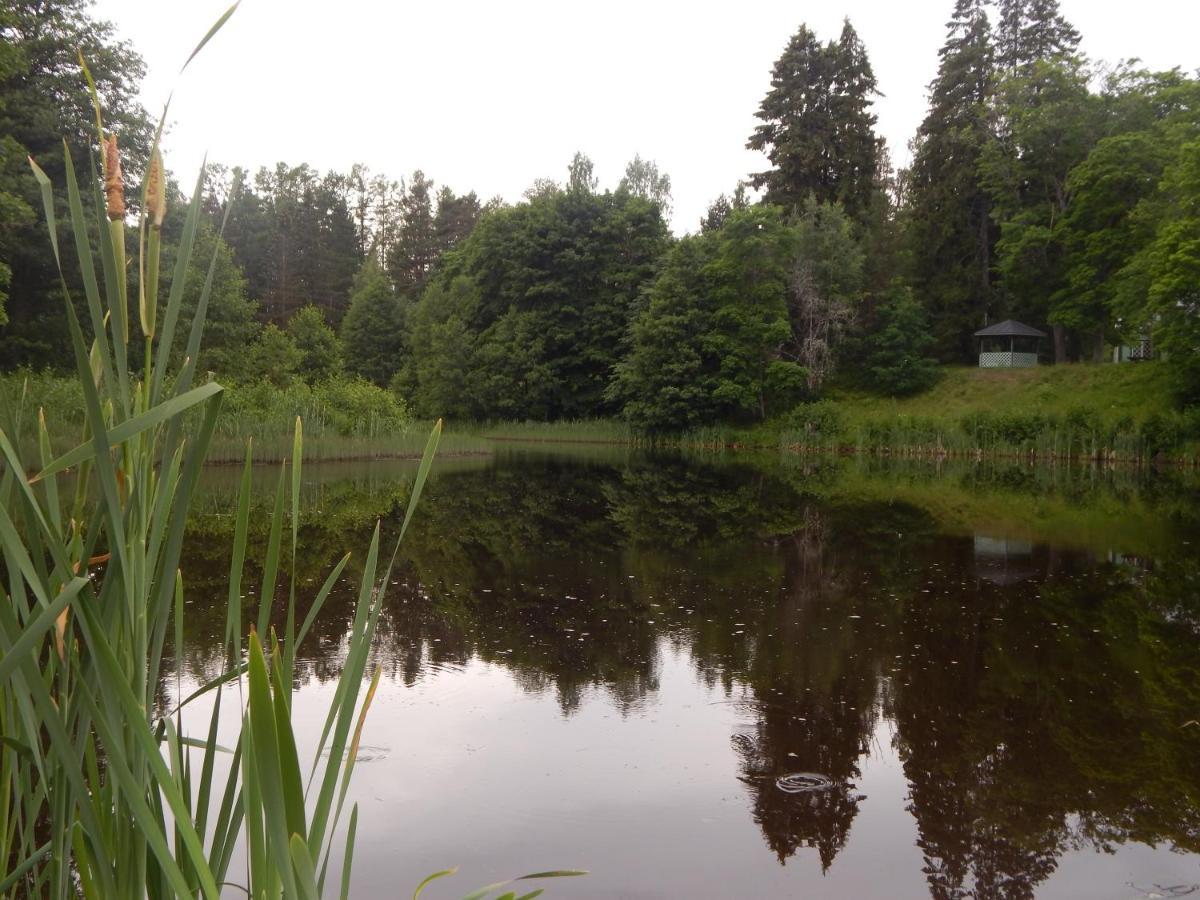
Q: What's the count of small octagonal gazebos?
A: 1